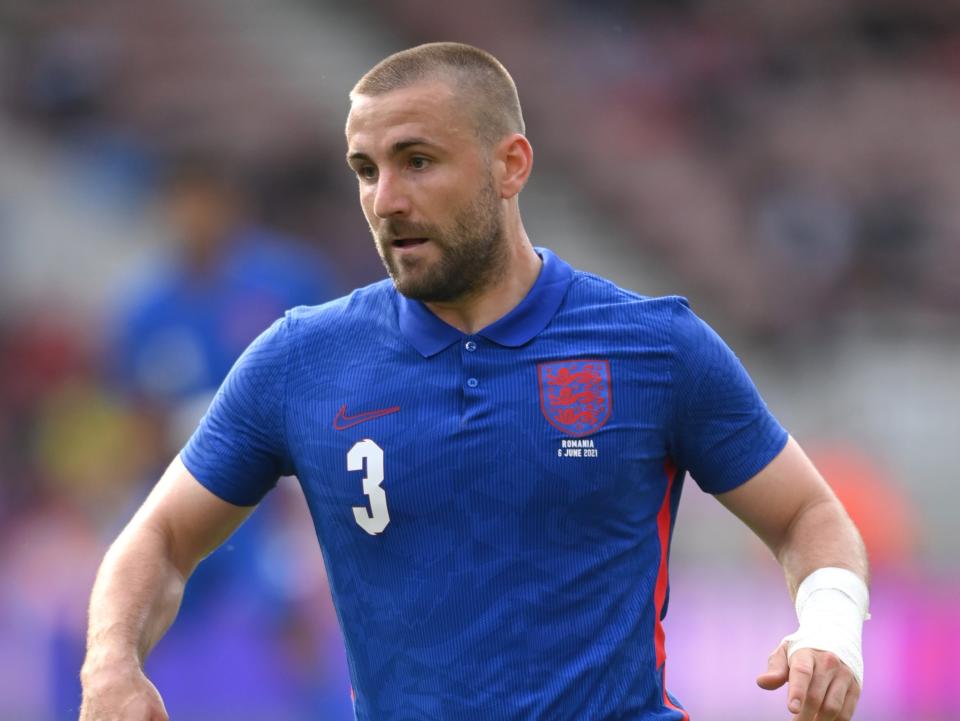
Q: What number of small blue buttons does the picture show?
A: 2